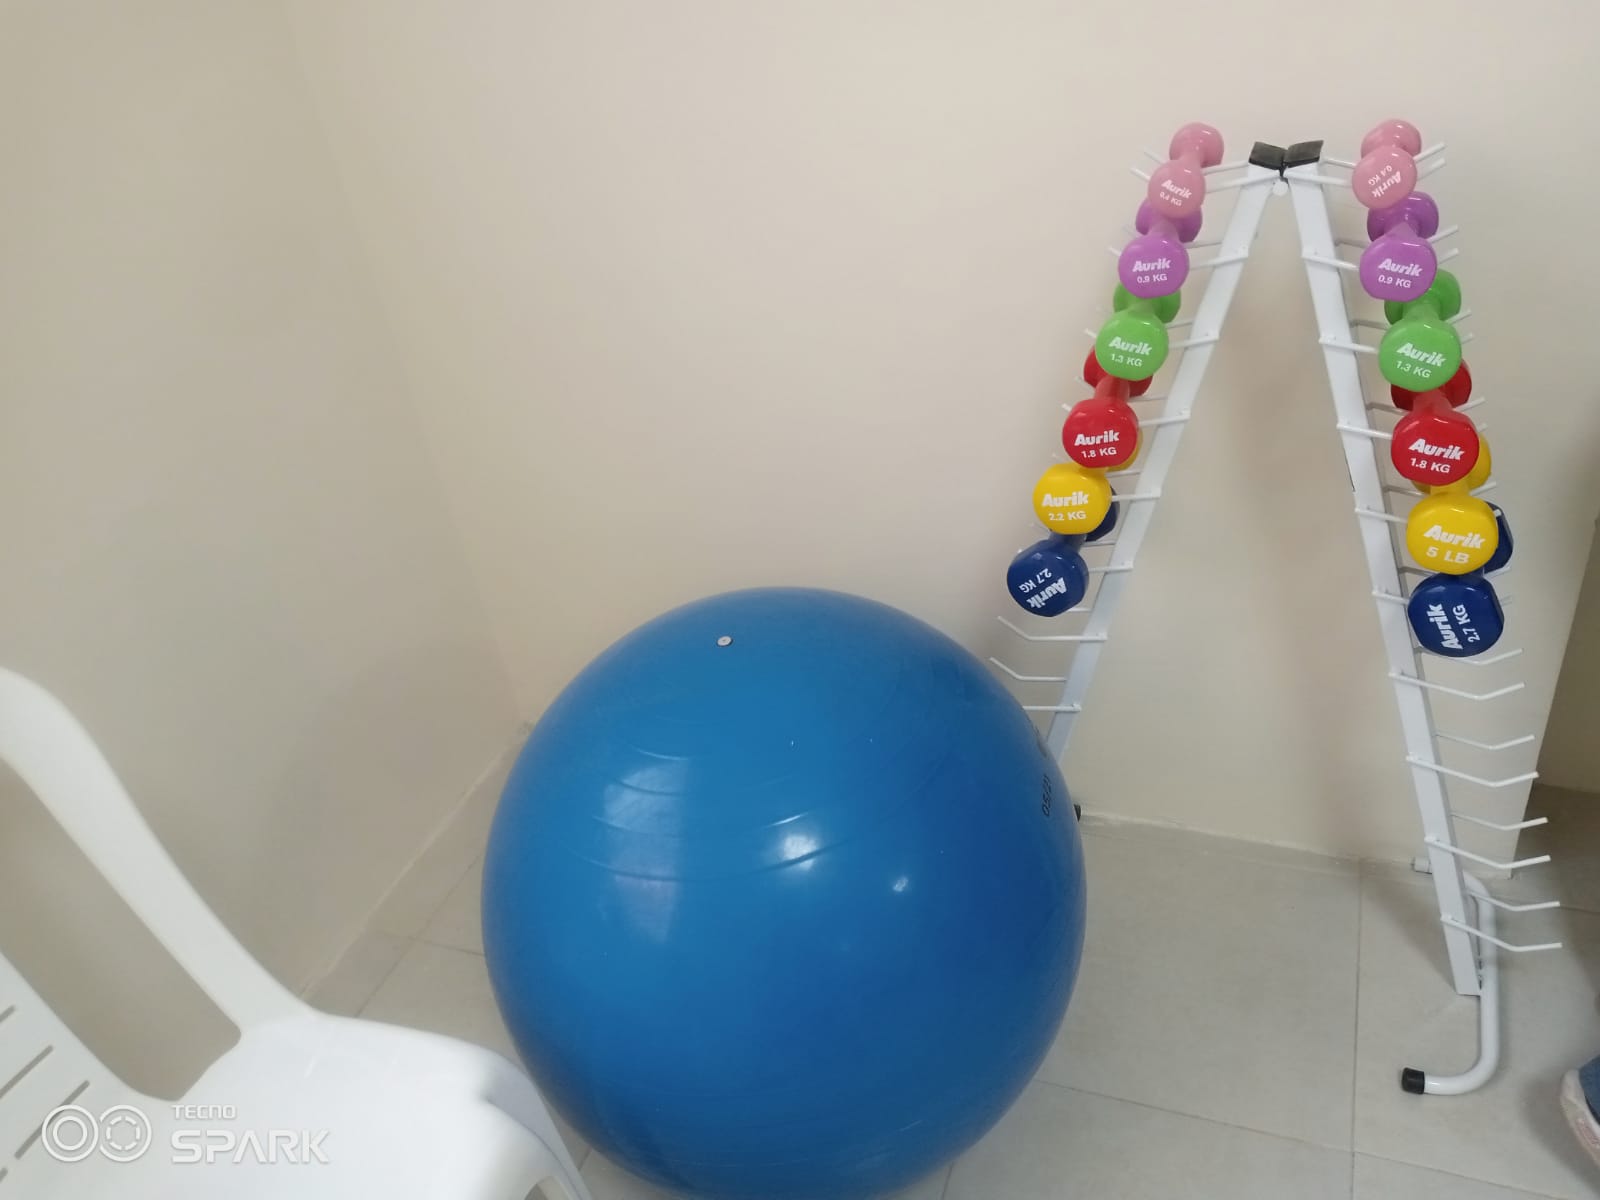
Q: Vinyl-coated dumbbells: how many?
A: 12